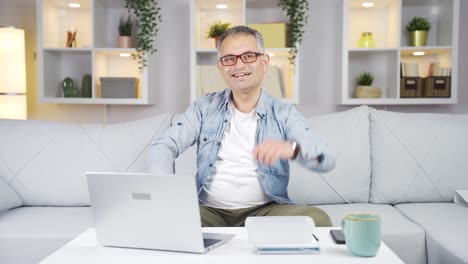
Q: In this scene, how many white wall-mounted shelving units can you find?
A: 3